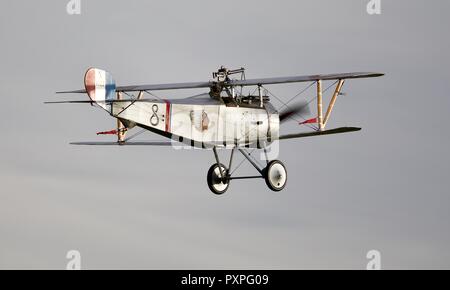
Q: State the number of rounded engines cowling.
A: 1